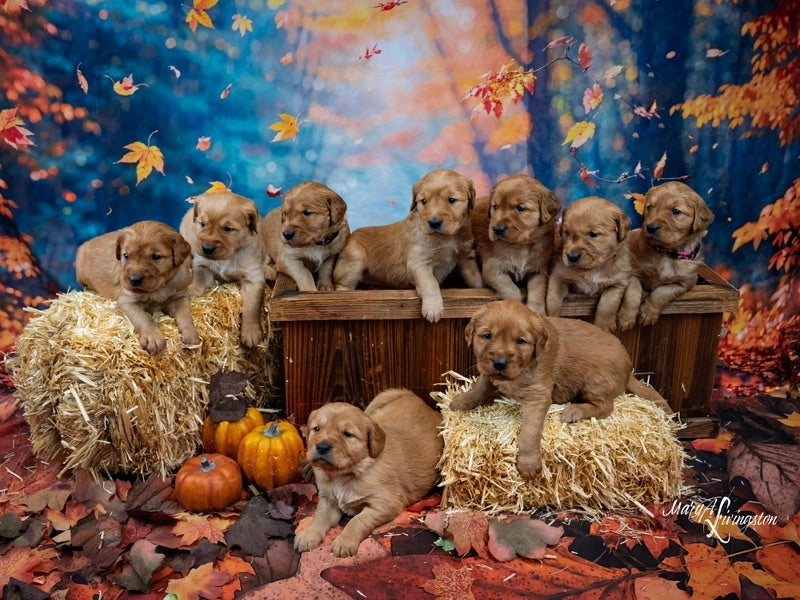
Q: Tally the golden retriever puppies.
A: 9